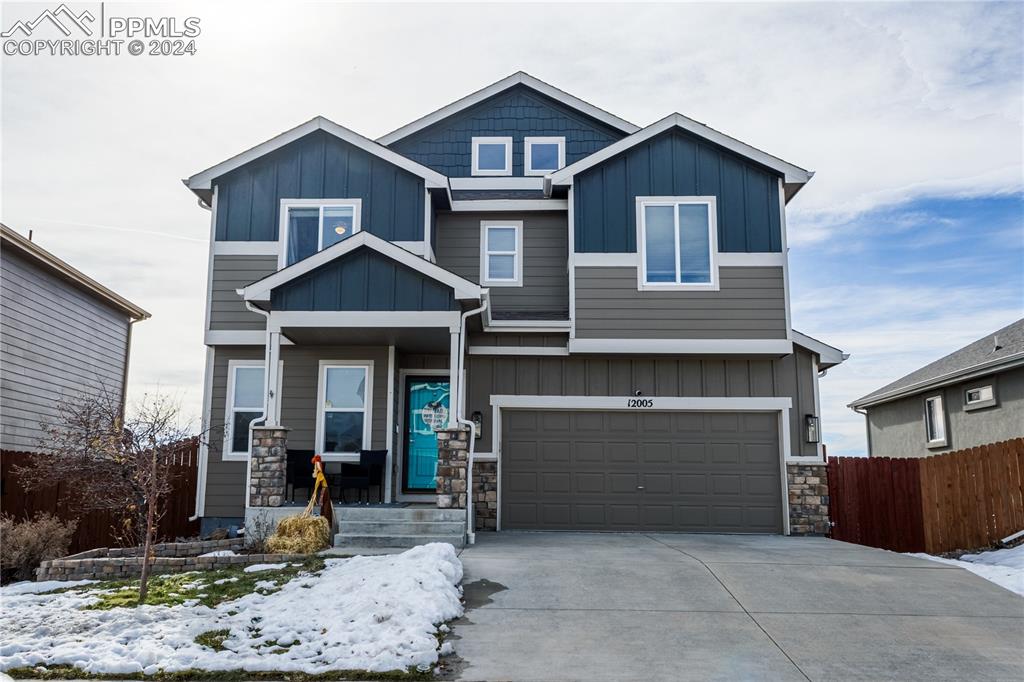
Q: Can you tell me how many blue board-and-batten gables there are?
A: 3